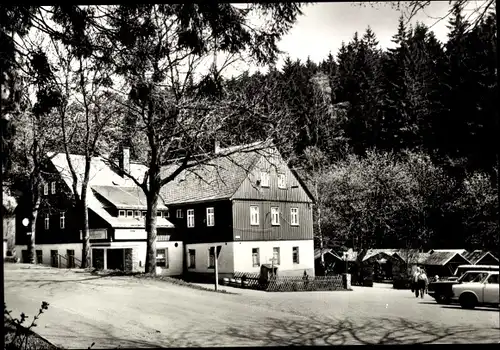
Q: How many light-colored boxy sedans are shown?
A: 1